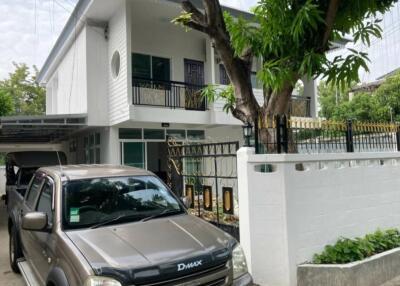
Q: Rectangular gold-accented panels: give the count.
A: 3